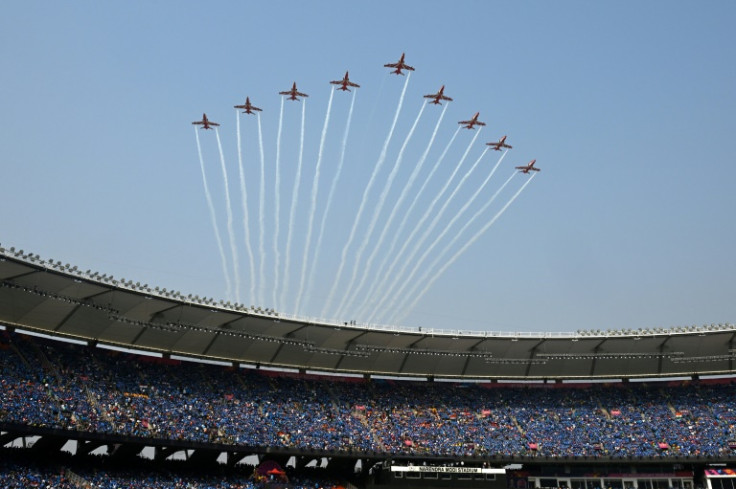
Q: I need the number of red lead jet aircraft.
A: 1